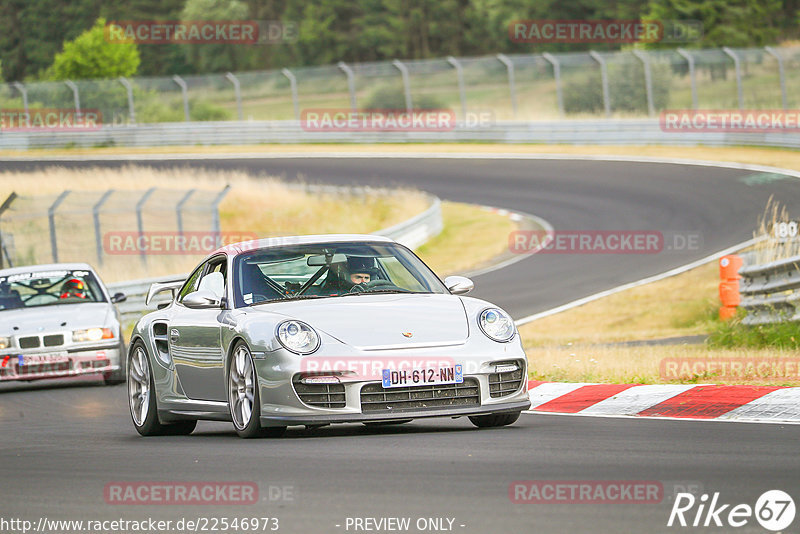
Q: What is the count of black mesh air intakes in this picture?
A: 3